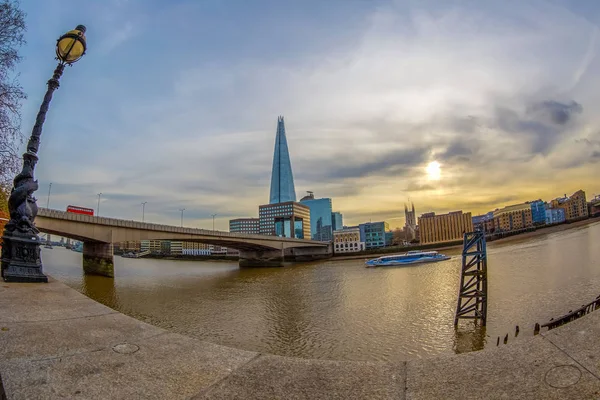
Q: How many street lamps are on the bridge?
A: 5